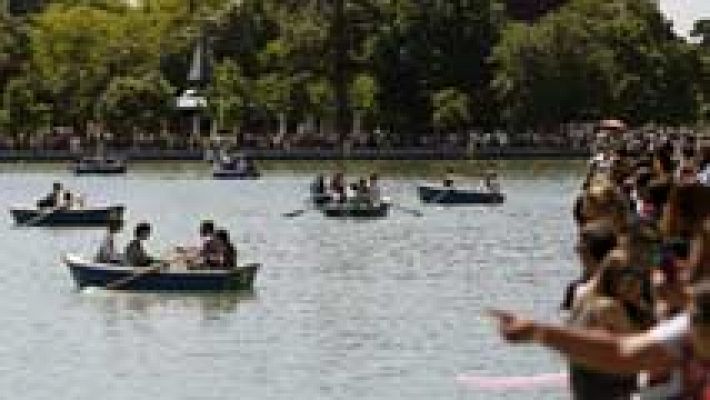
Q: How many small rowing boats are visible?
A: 6